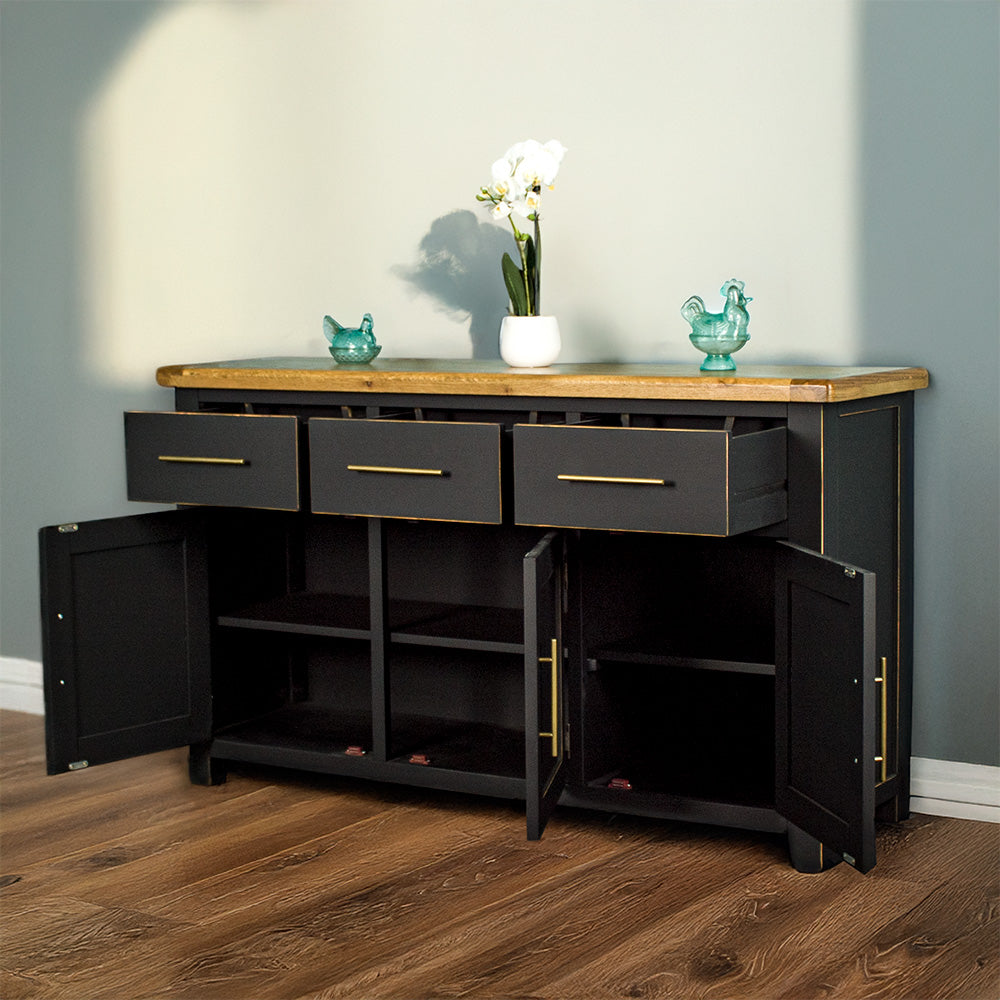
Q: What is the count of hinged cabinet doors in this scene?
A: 3